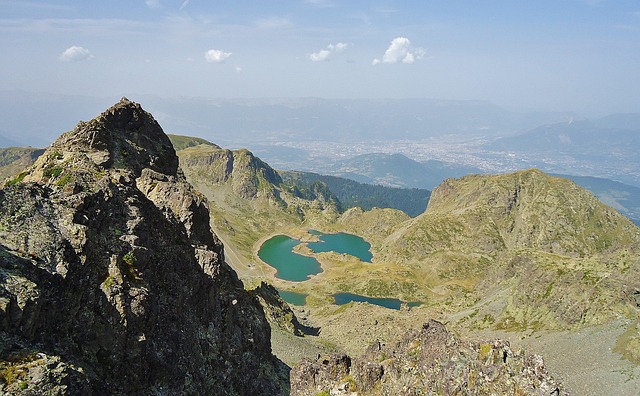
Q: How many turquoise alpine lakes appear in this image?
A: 4